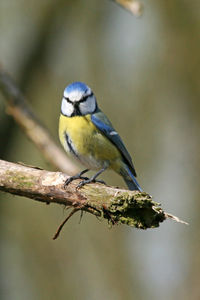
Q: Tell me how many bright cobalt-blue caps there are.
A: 1